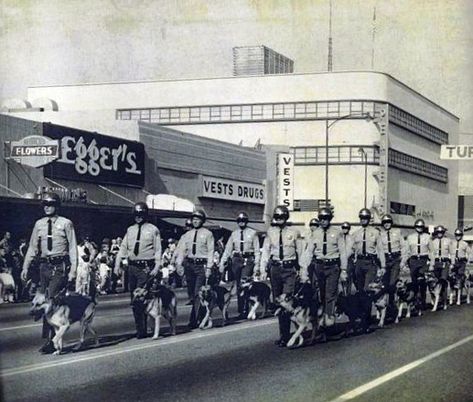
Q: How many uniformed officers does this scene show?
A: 14